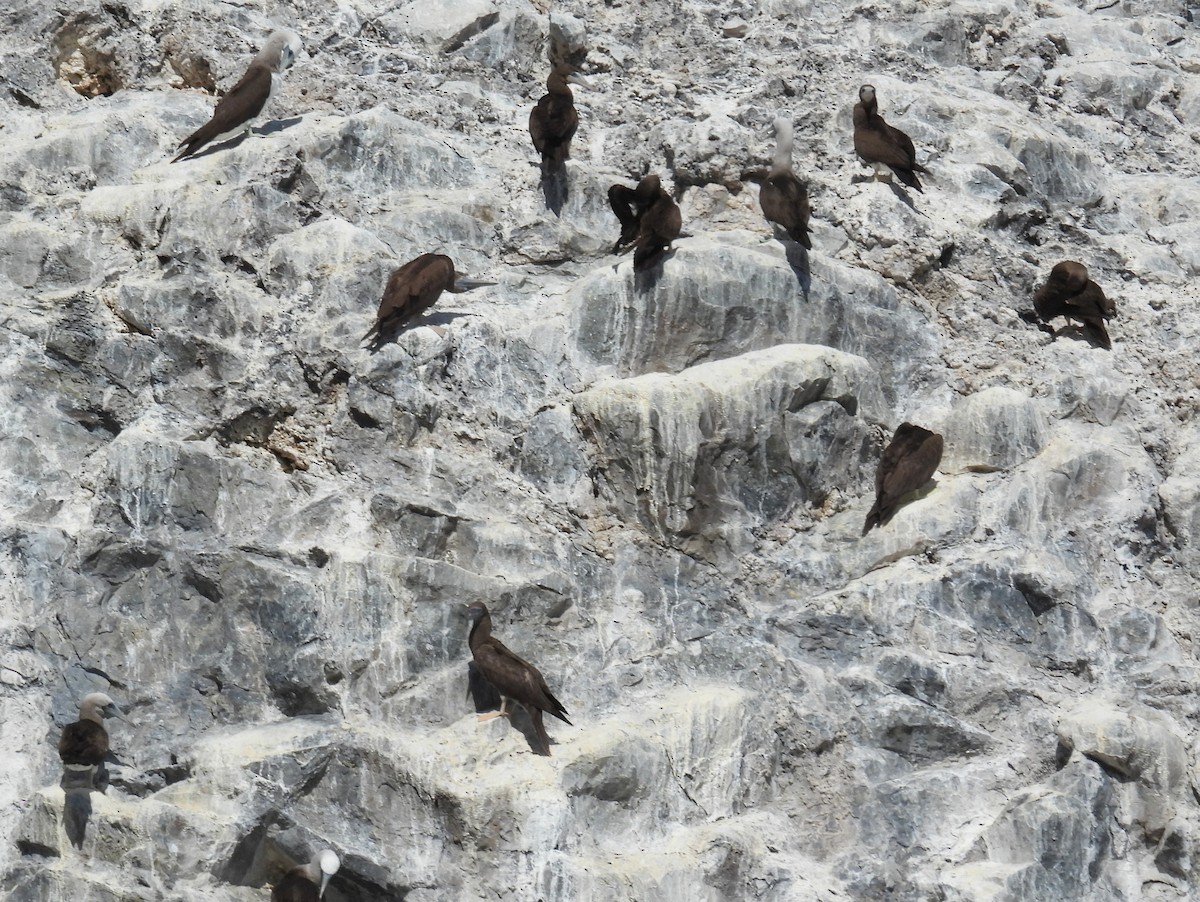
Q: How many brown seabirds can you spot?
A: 11